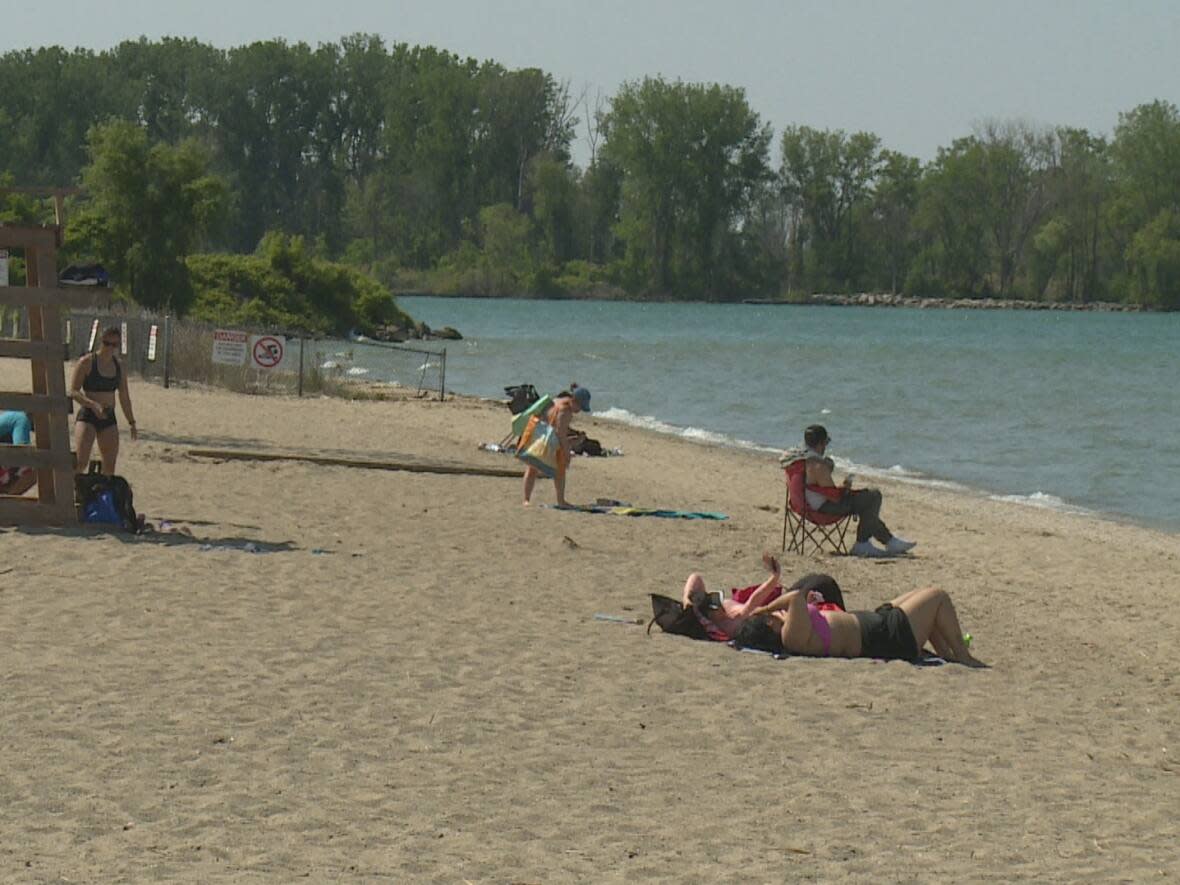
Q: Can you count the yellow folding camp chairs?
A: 0